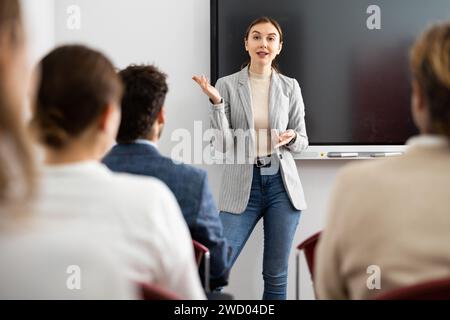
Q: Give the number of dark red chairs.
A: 4